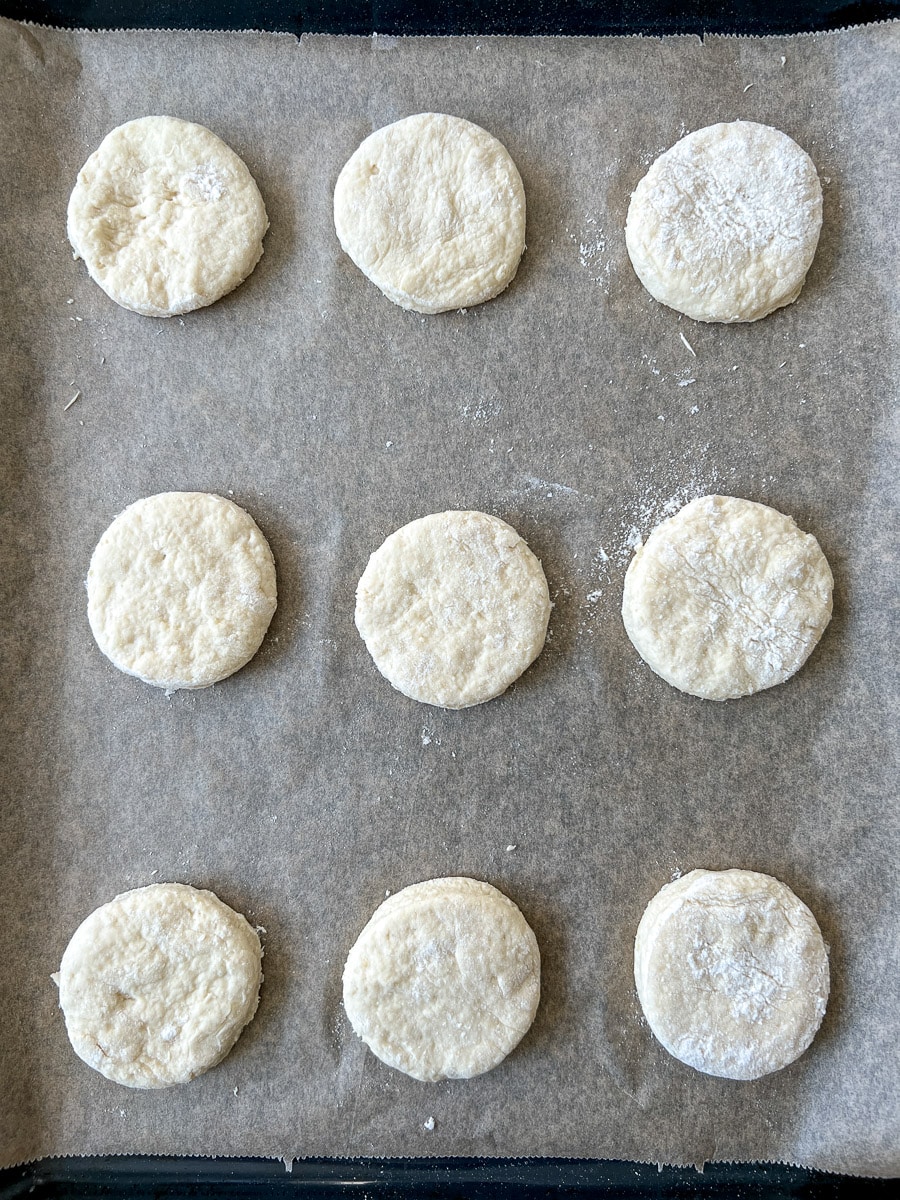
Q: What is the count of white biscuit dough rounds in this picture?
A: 9